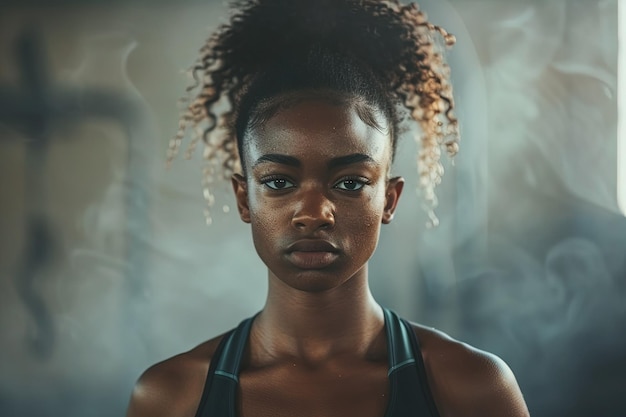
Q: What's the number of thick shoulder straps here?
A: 2